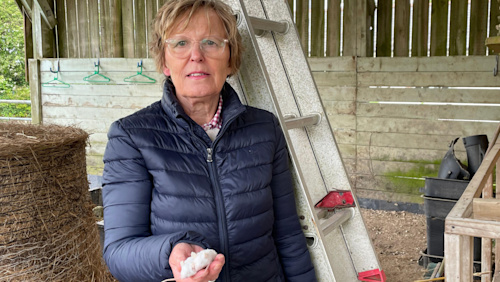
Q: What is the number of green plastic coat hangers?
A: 3